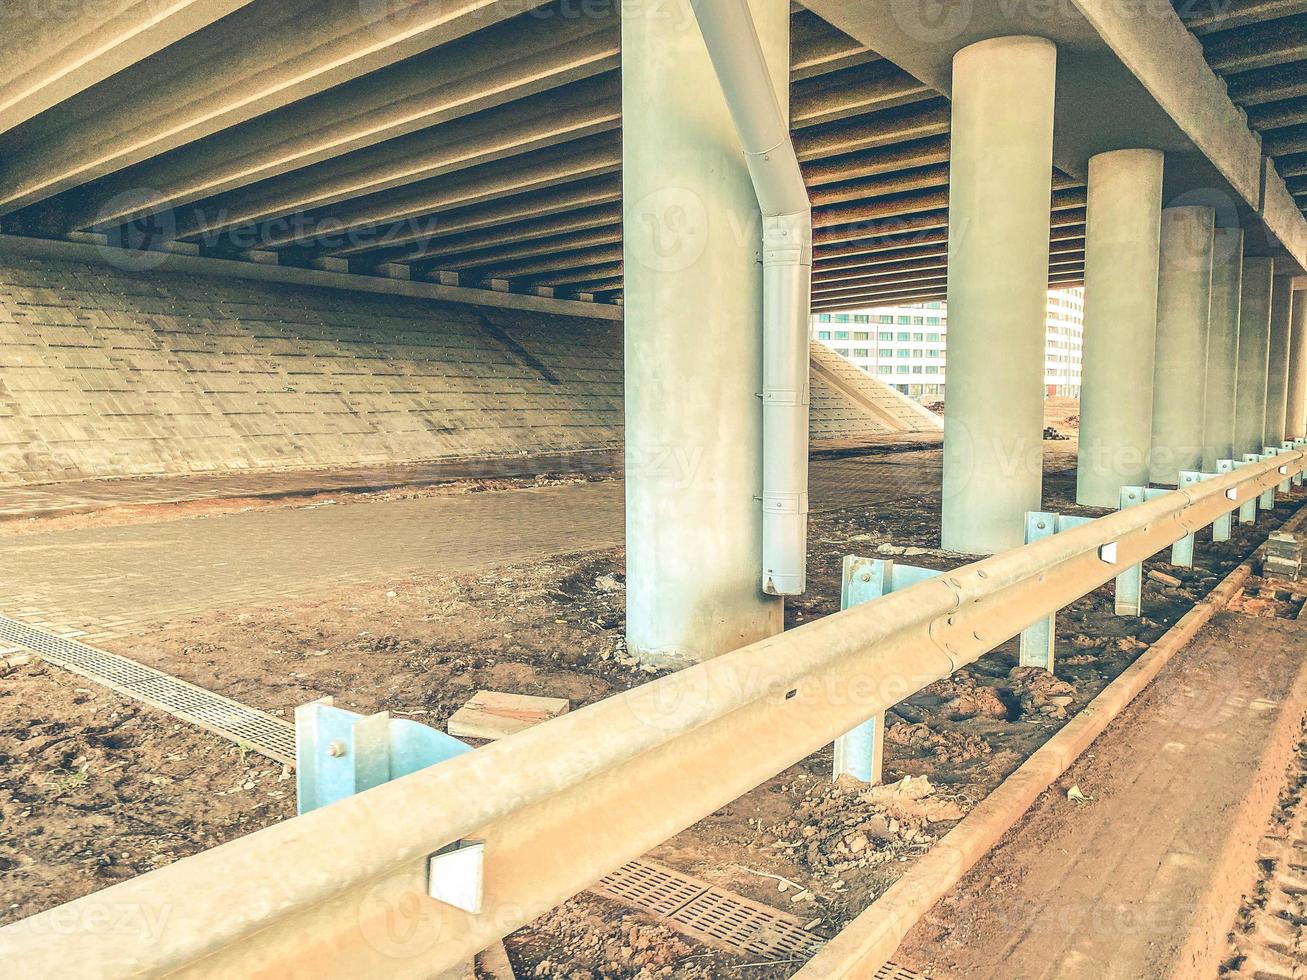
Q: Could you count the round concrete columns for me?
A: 8